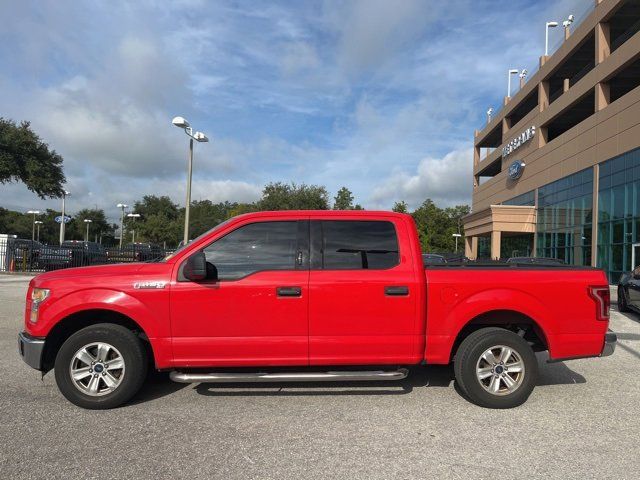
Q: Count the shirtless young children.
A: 0